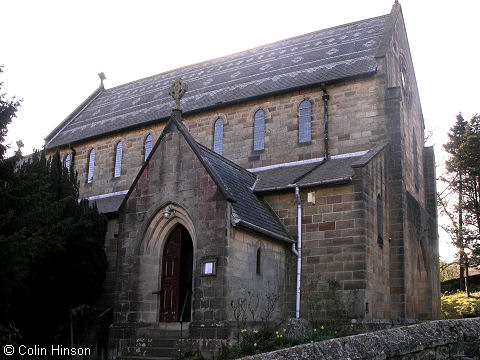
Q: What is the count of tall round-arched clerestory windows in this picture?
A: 7